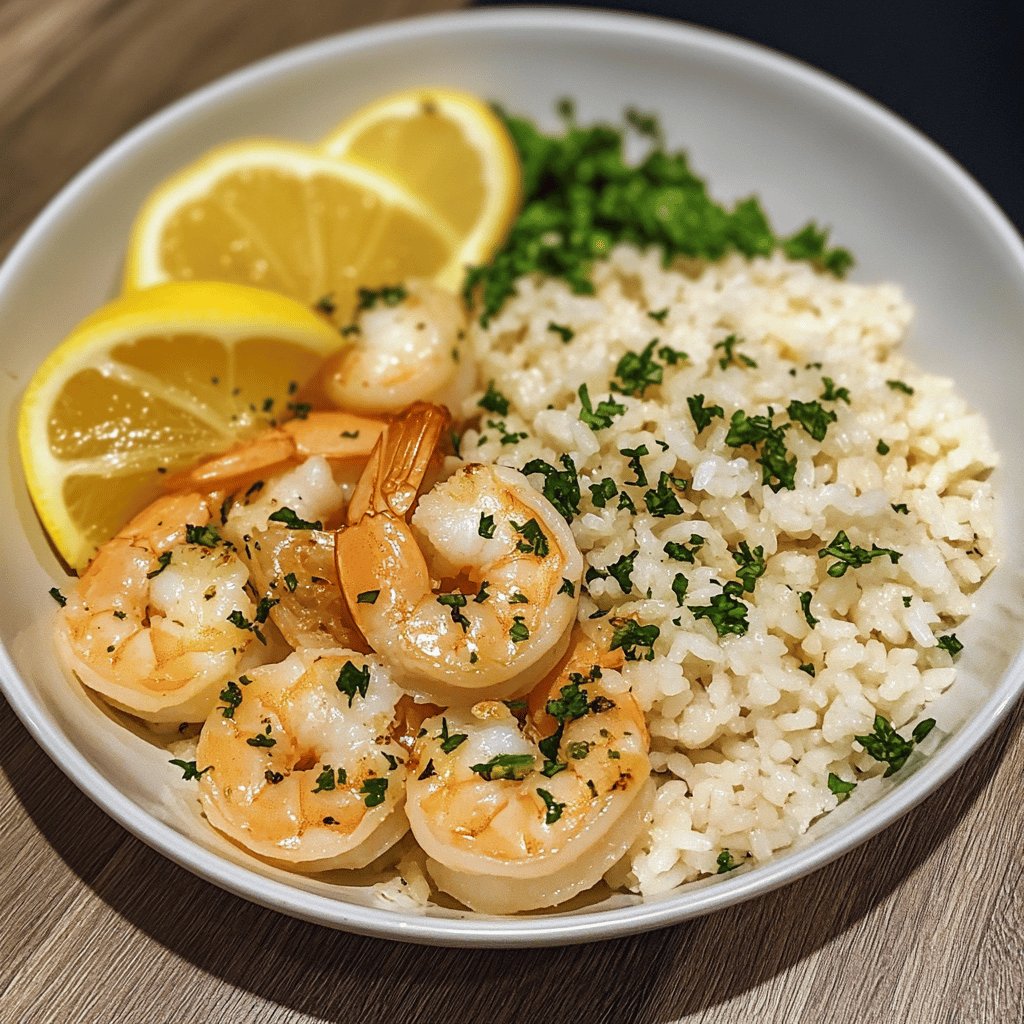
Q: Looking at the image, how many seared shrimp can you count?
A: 6